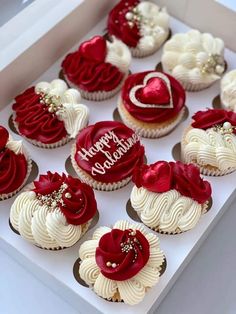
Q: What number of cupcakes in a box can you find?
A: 12